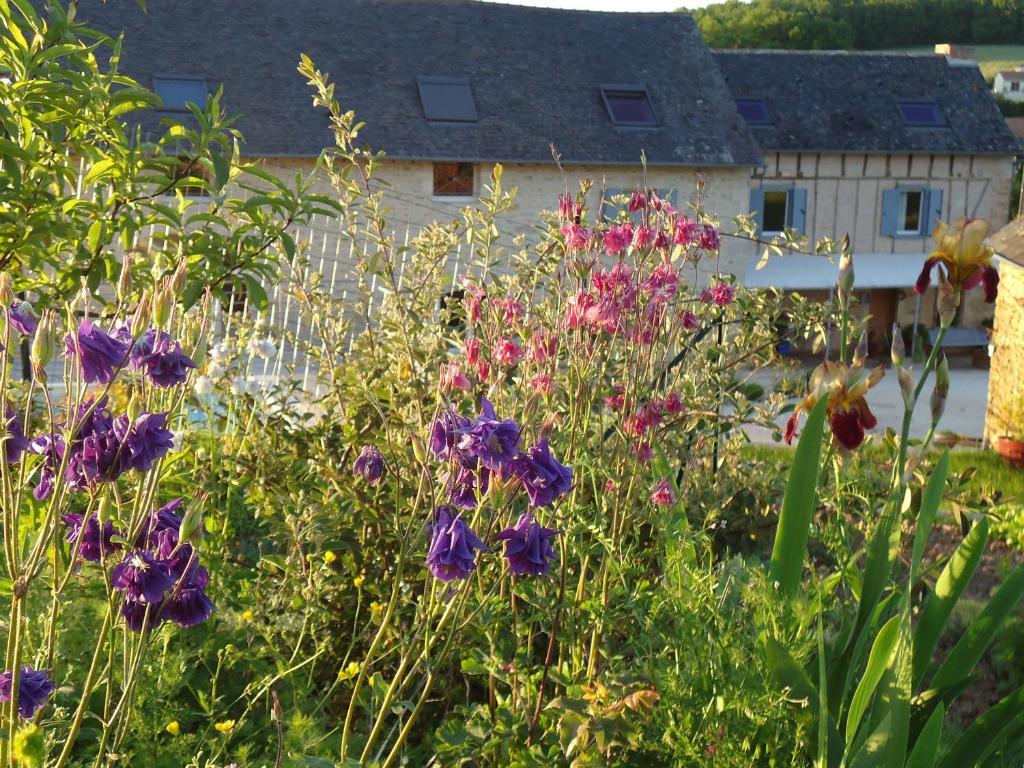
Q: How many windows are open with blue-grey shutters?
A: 2